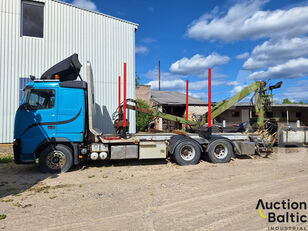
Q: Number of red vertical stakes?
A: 4